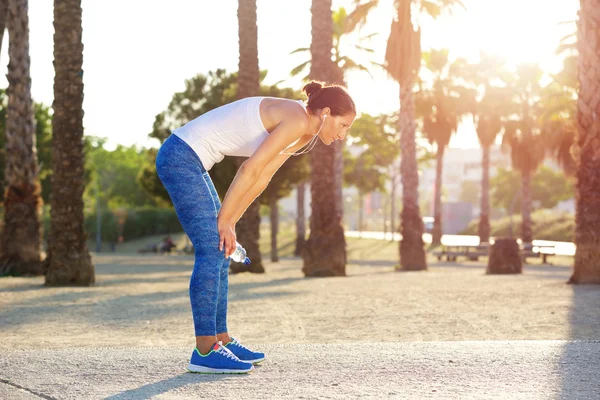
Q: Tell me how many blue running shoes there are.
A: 2